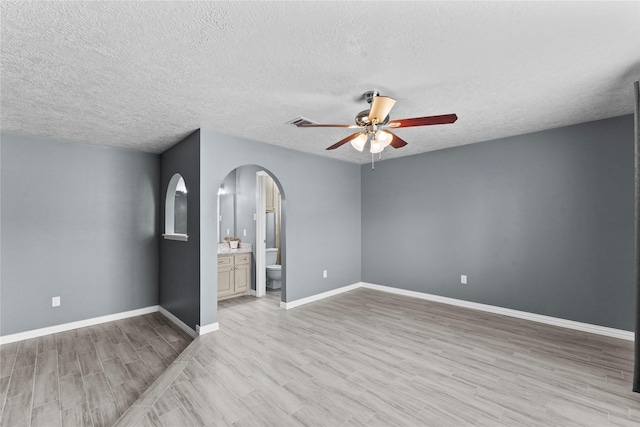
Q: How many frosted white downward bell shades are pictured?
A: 3